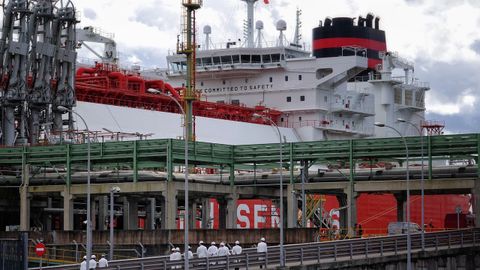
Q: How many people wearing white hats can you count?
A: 11